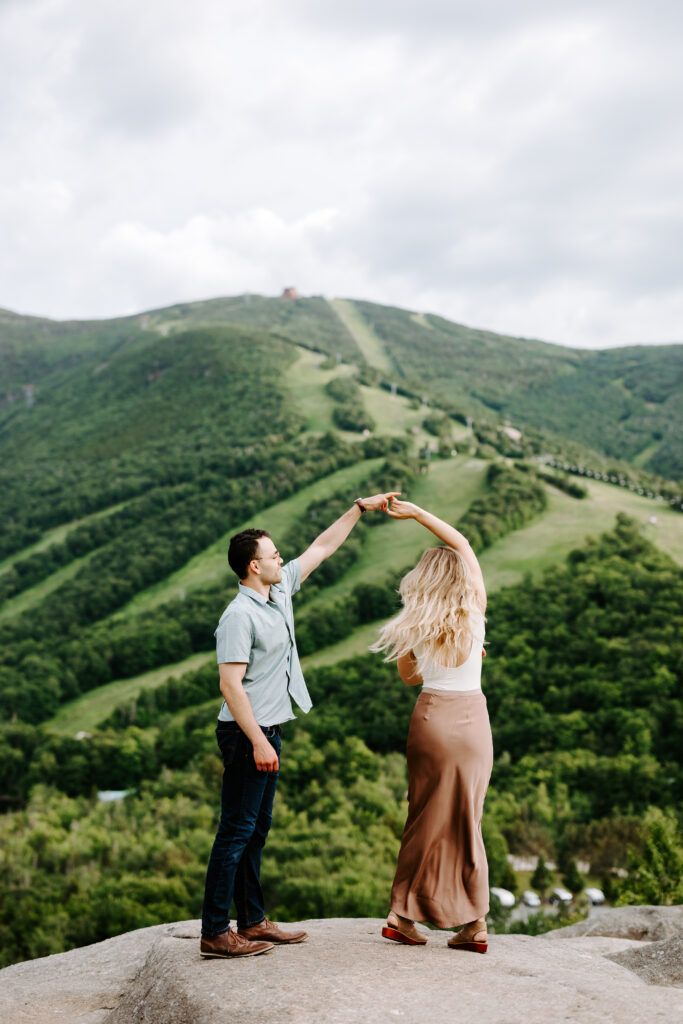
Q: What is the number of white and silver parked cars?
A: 4